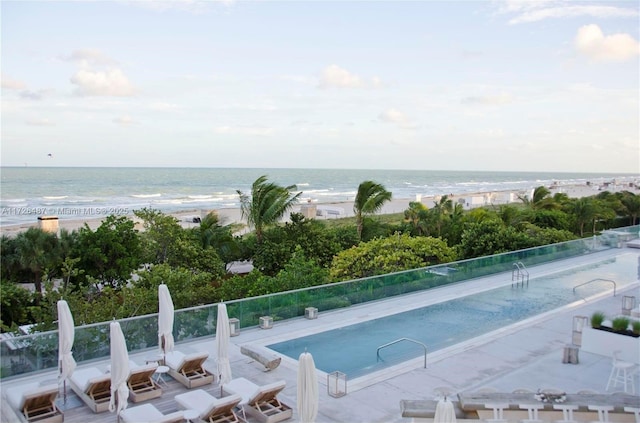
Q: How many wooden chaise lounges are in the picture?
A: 7